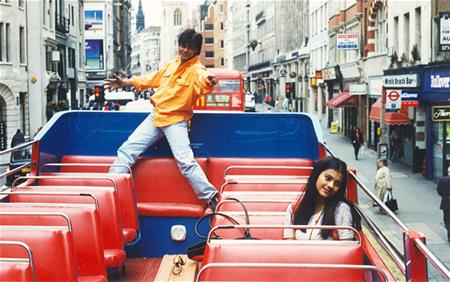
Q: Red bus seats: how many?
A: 11